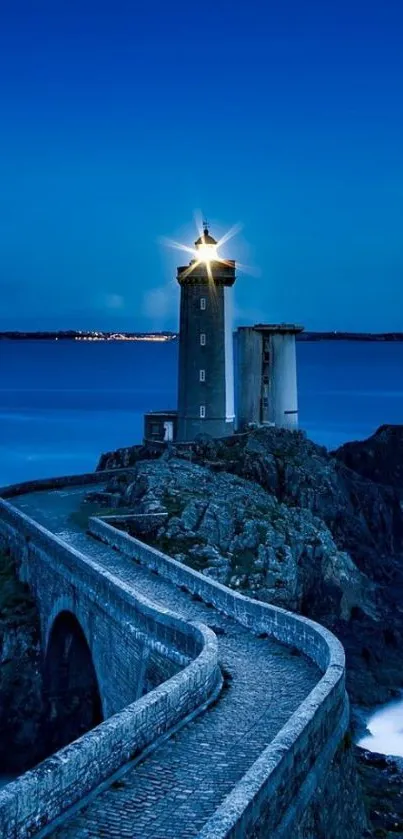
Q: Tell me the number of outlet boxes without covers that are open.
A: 0